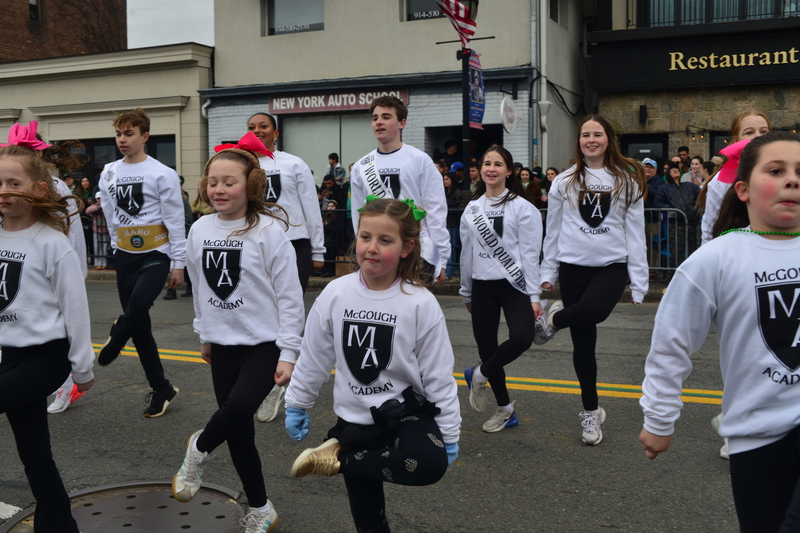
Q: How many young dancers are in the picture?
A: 11